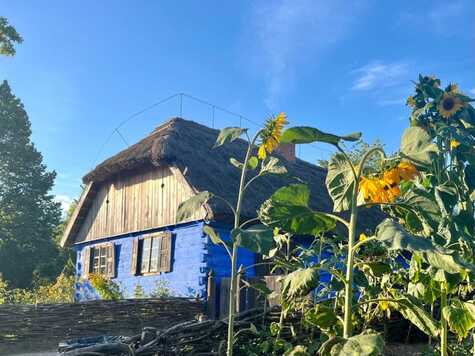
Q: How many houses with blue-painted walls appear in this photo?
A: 1